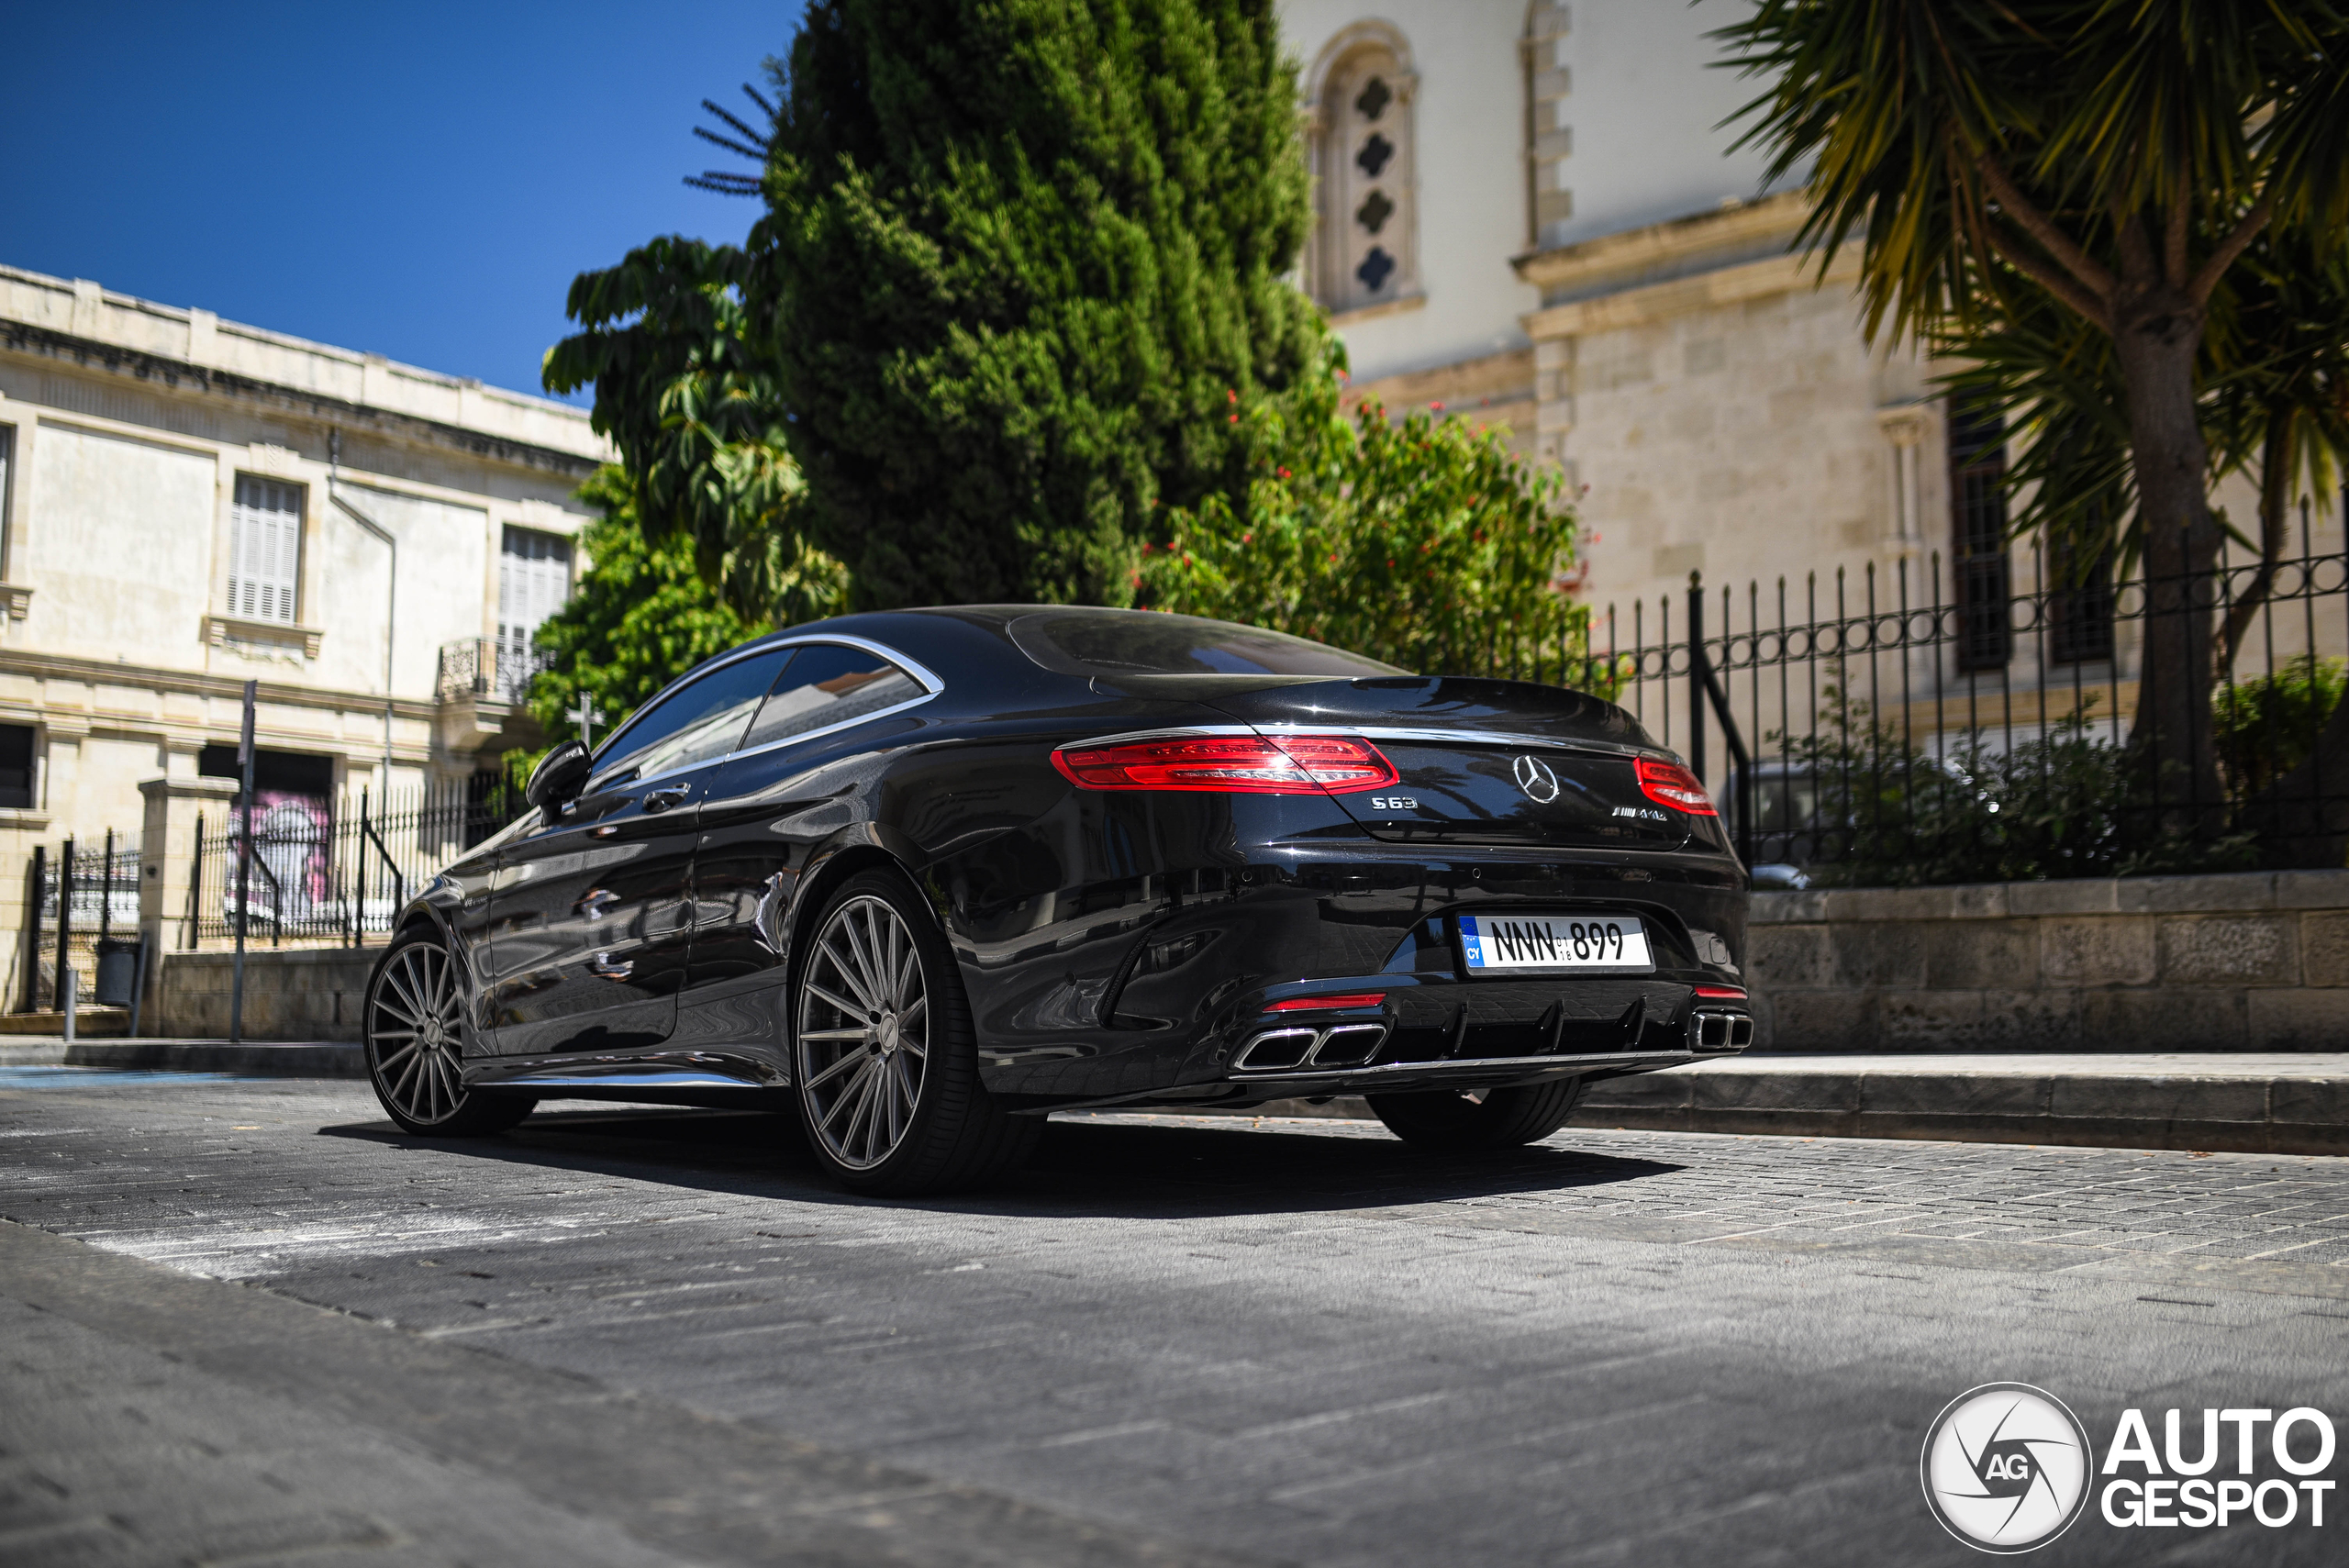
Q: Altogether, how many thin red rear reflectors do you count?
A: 2